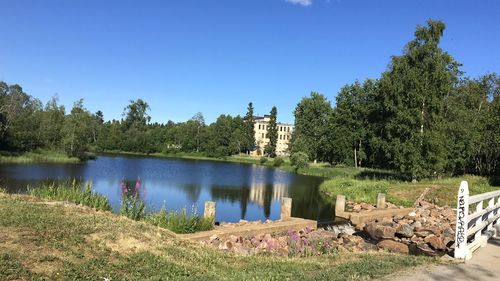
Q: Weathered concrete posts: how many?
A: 4